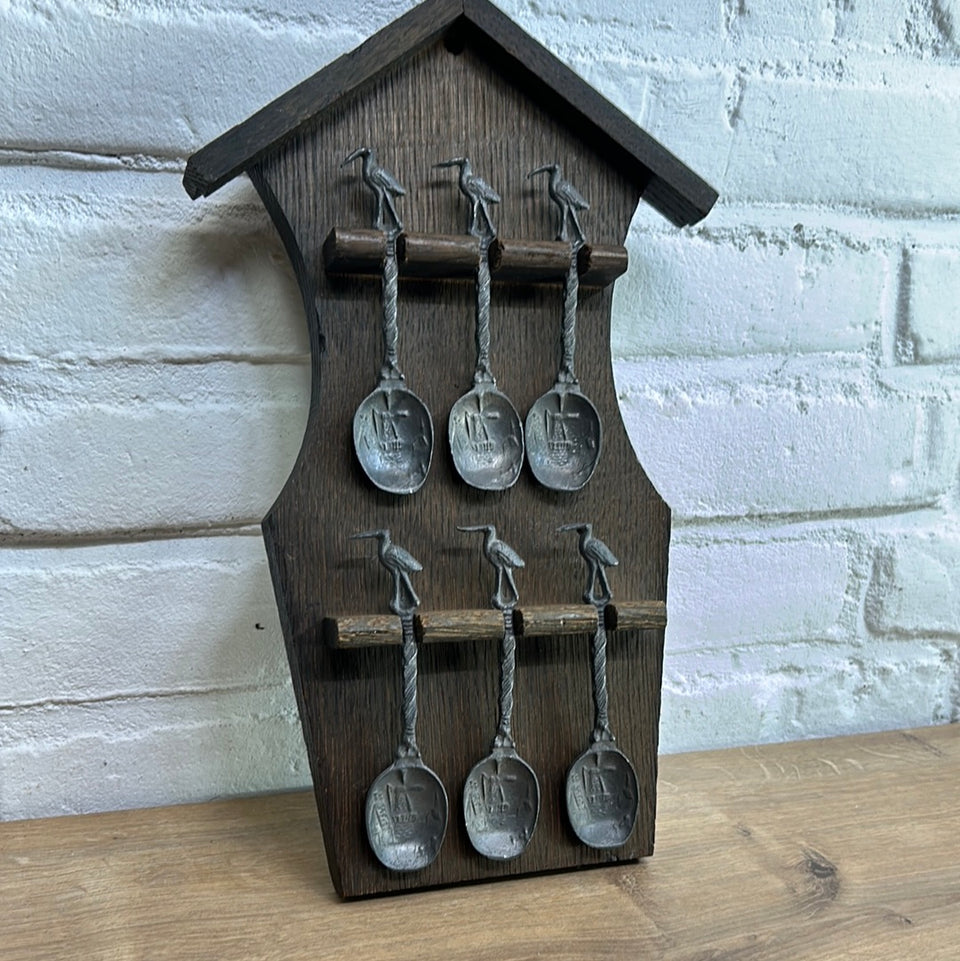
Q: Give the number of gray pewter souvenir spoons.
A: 6